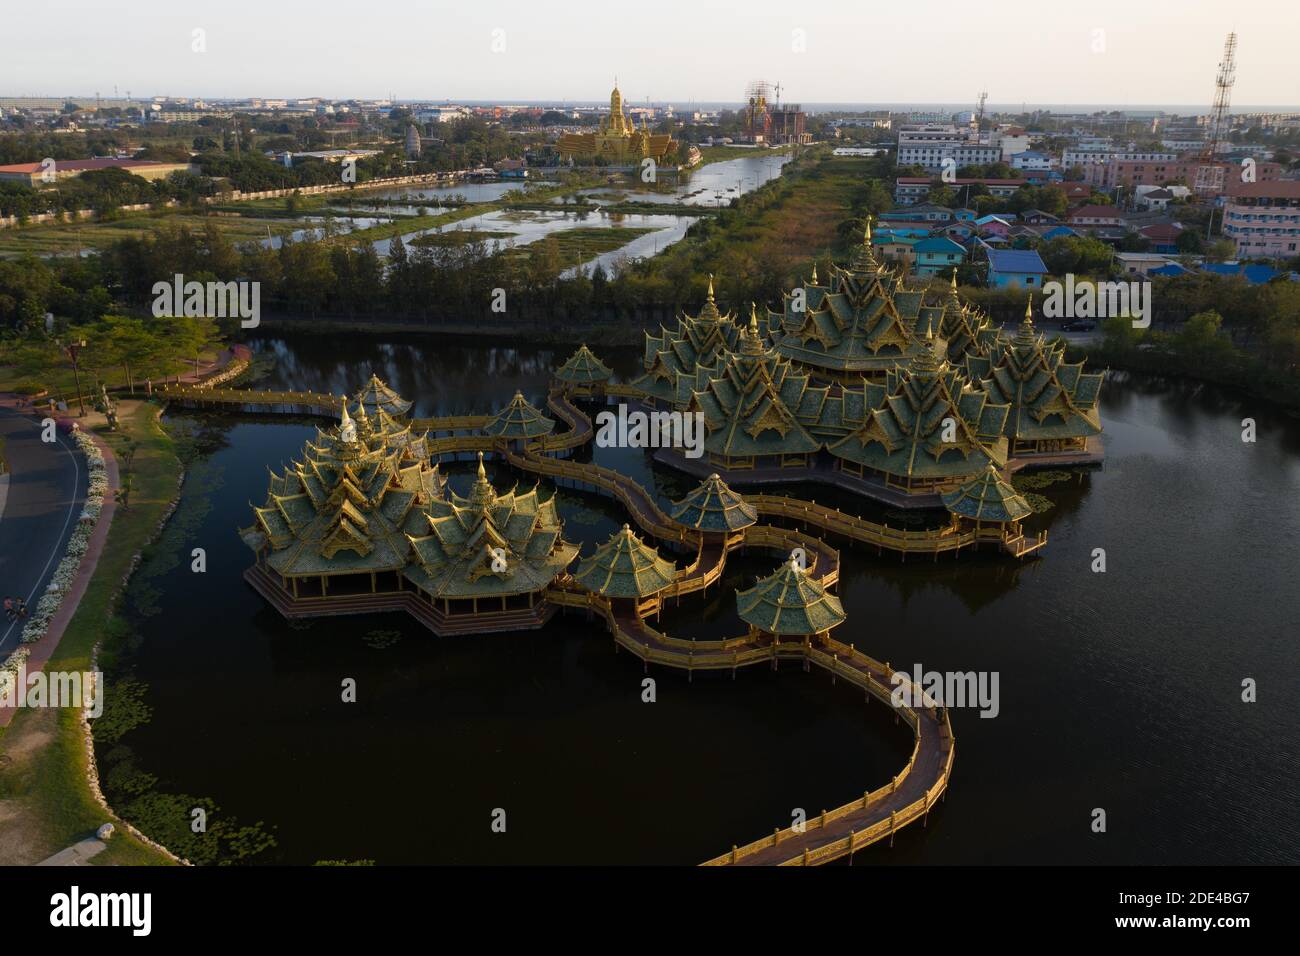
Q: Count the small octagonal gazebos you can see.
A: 7